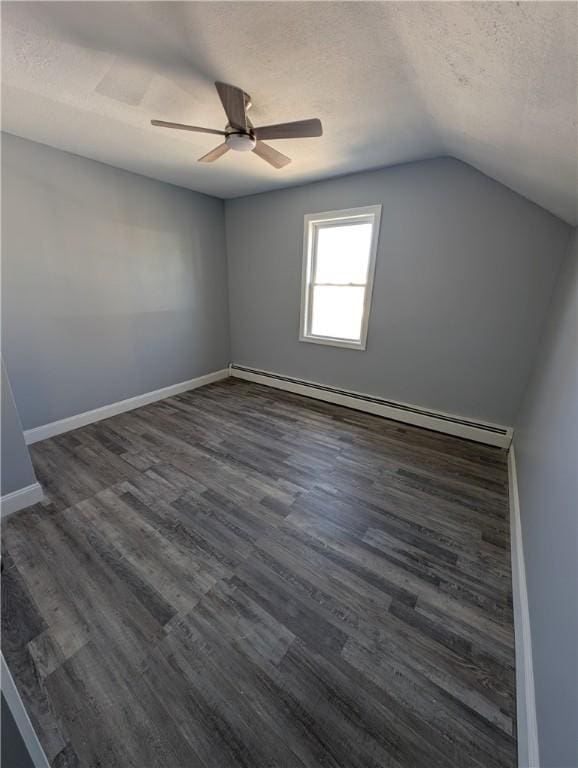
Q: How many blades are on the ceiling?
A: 5